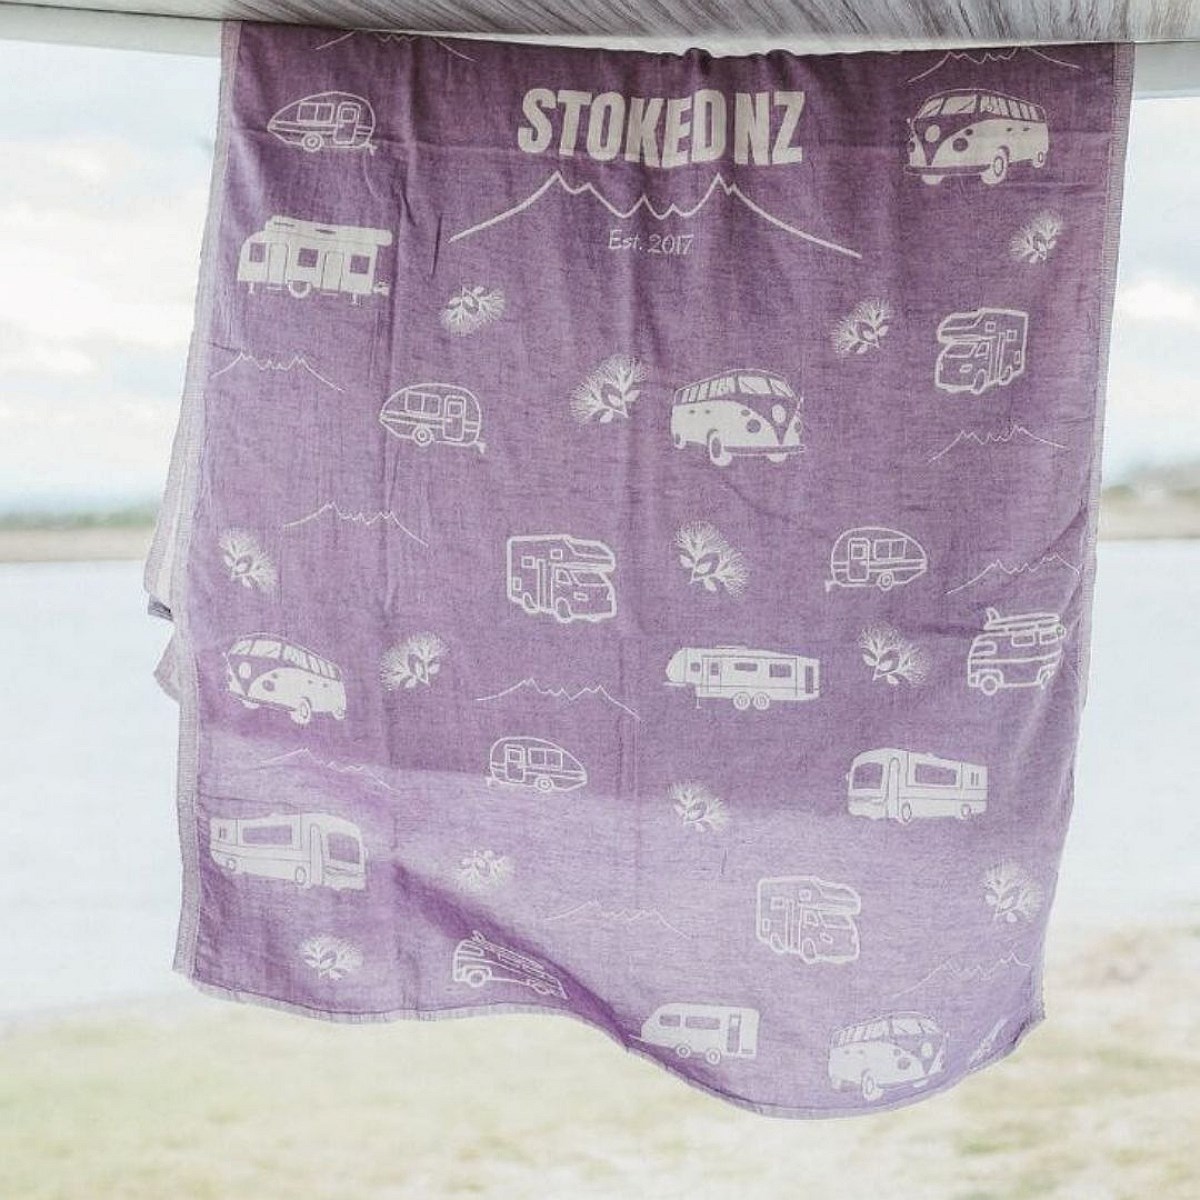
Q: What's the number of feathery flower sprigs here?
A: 12